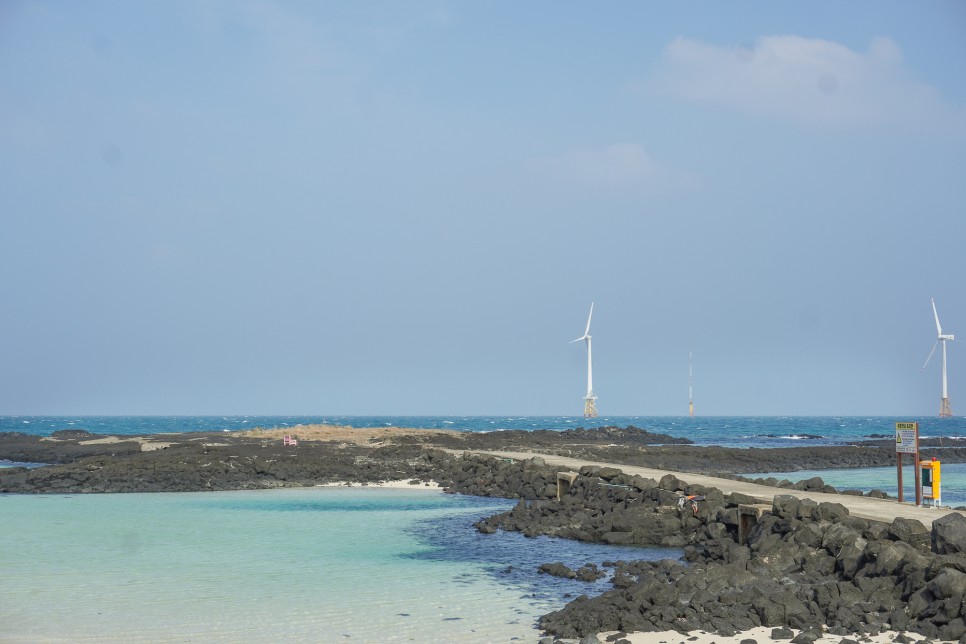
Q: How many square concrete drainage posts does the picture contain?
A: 2